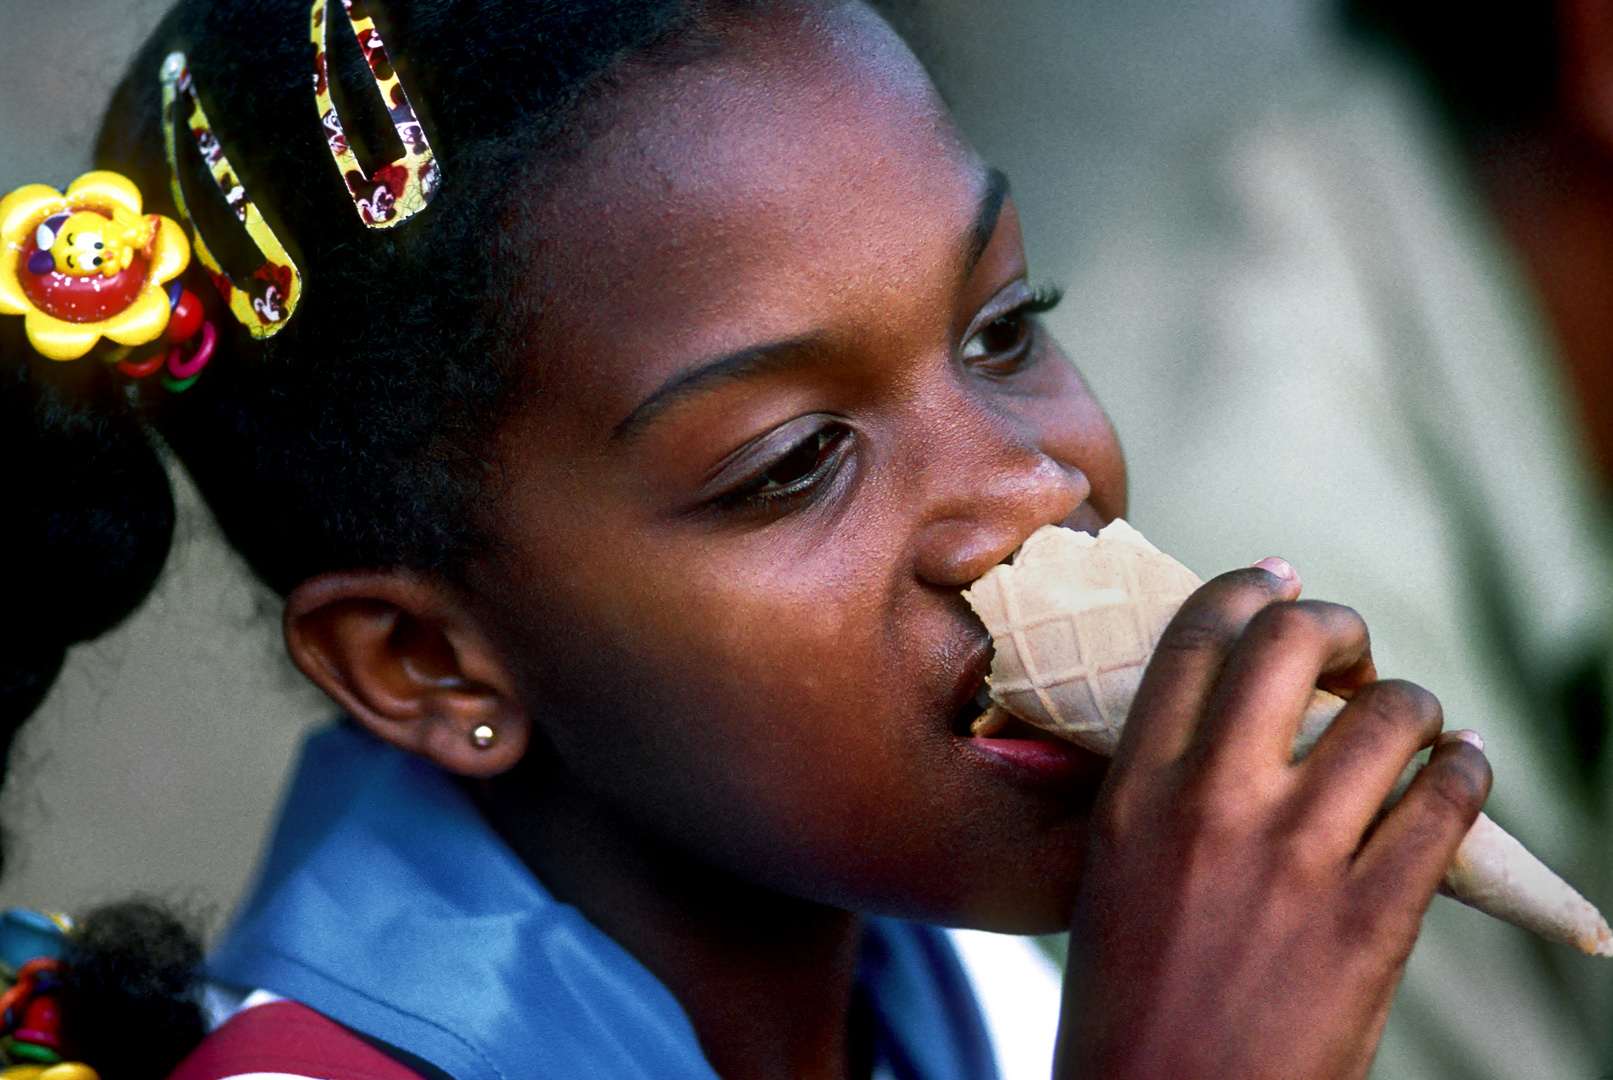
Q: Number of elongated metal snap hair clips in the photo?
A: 2